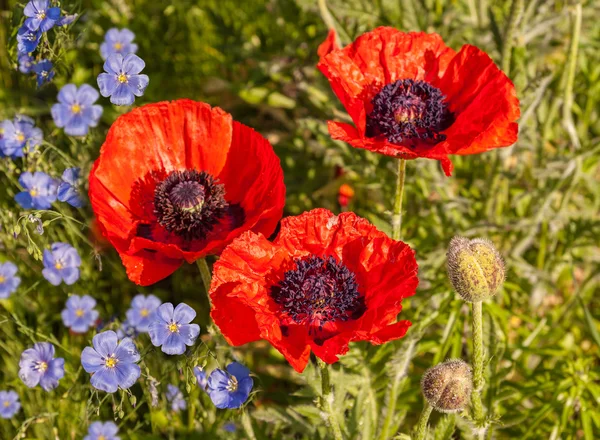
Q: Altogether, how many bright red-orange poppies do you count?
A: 3